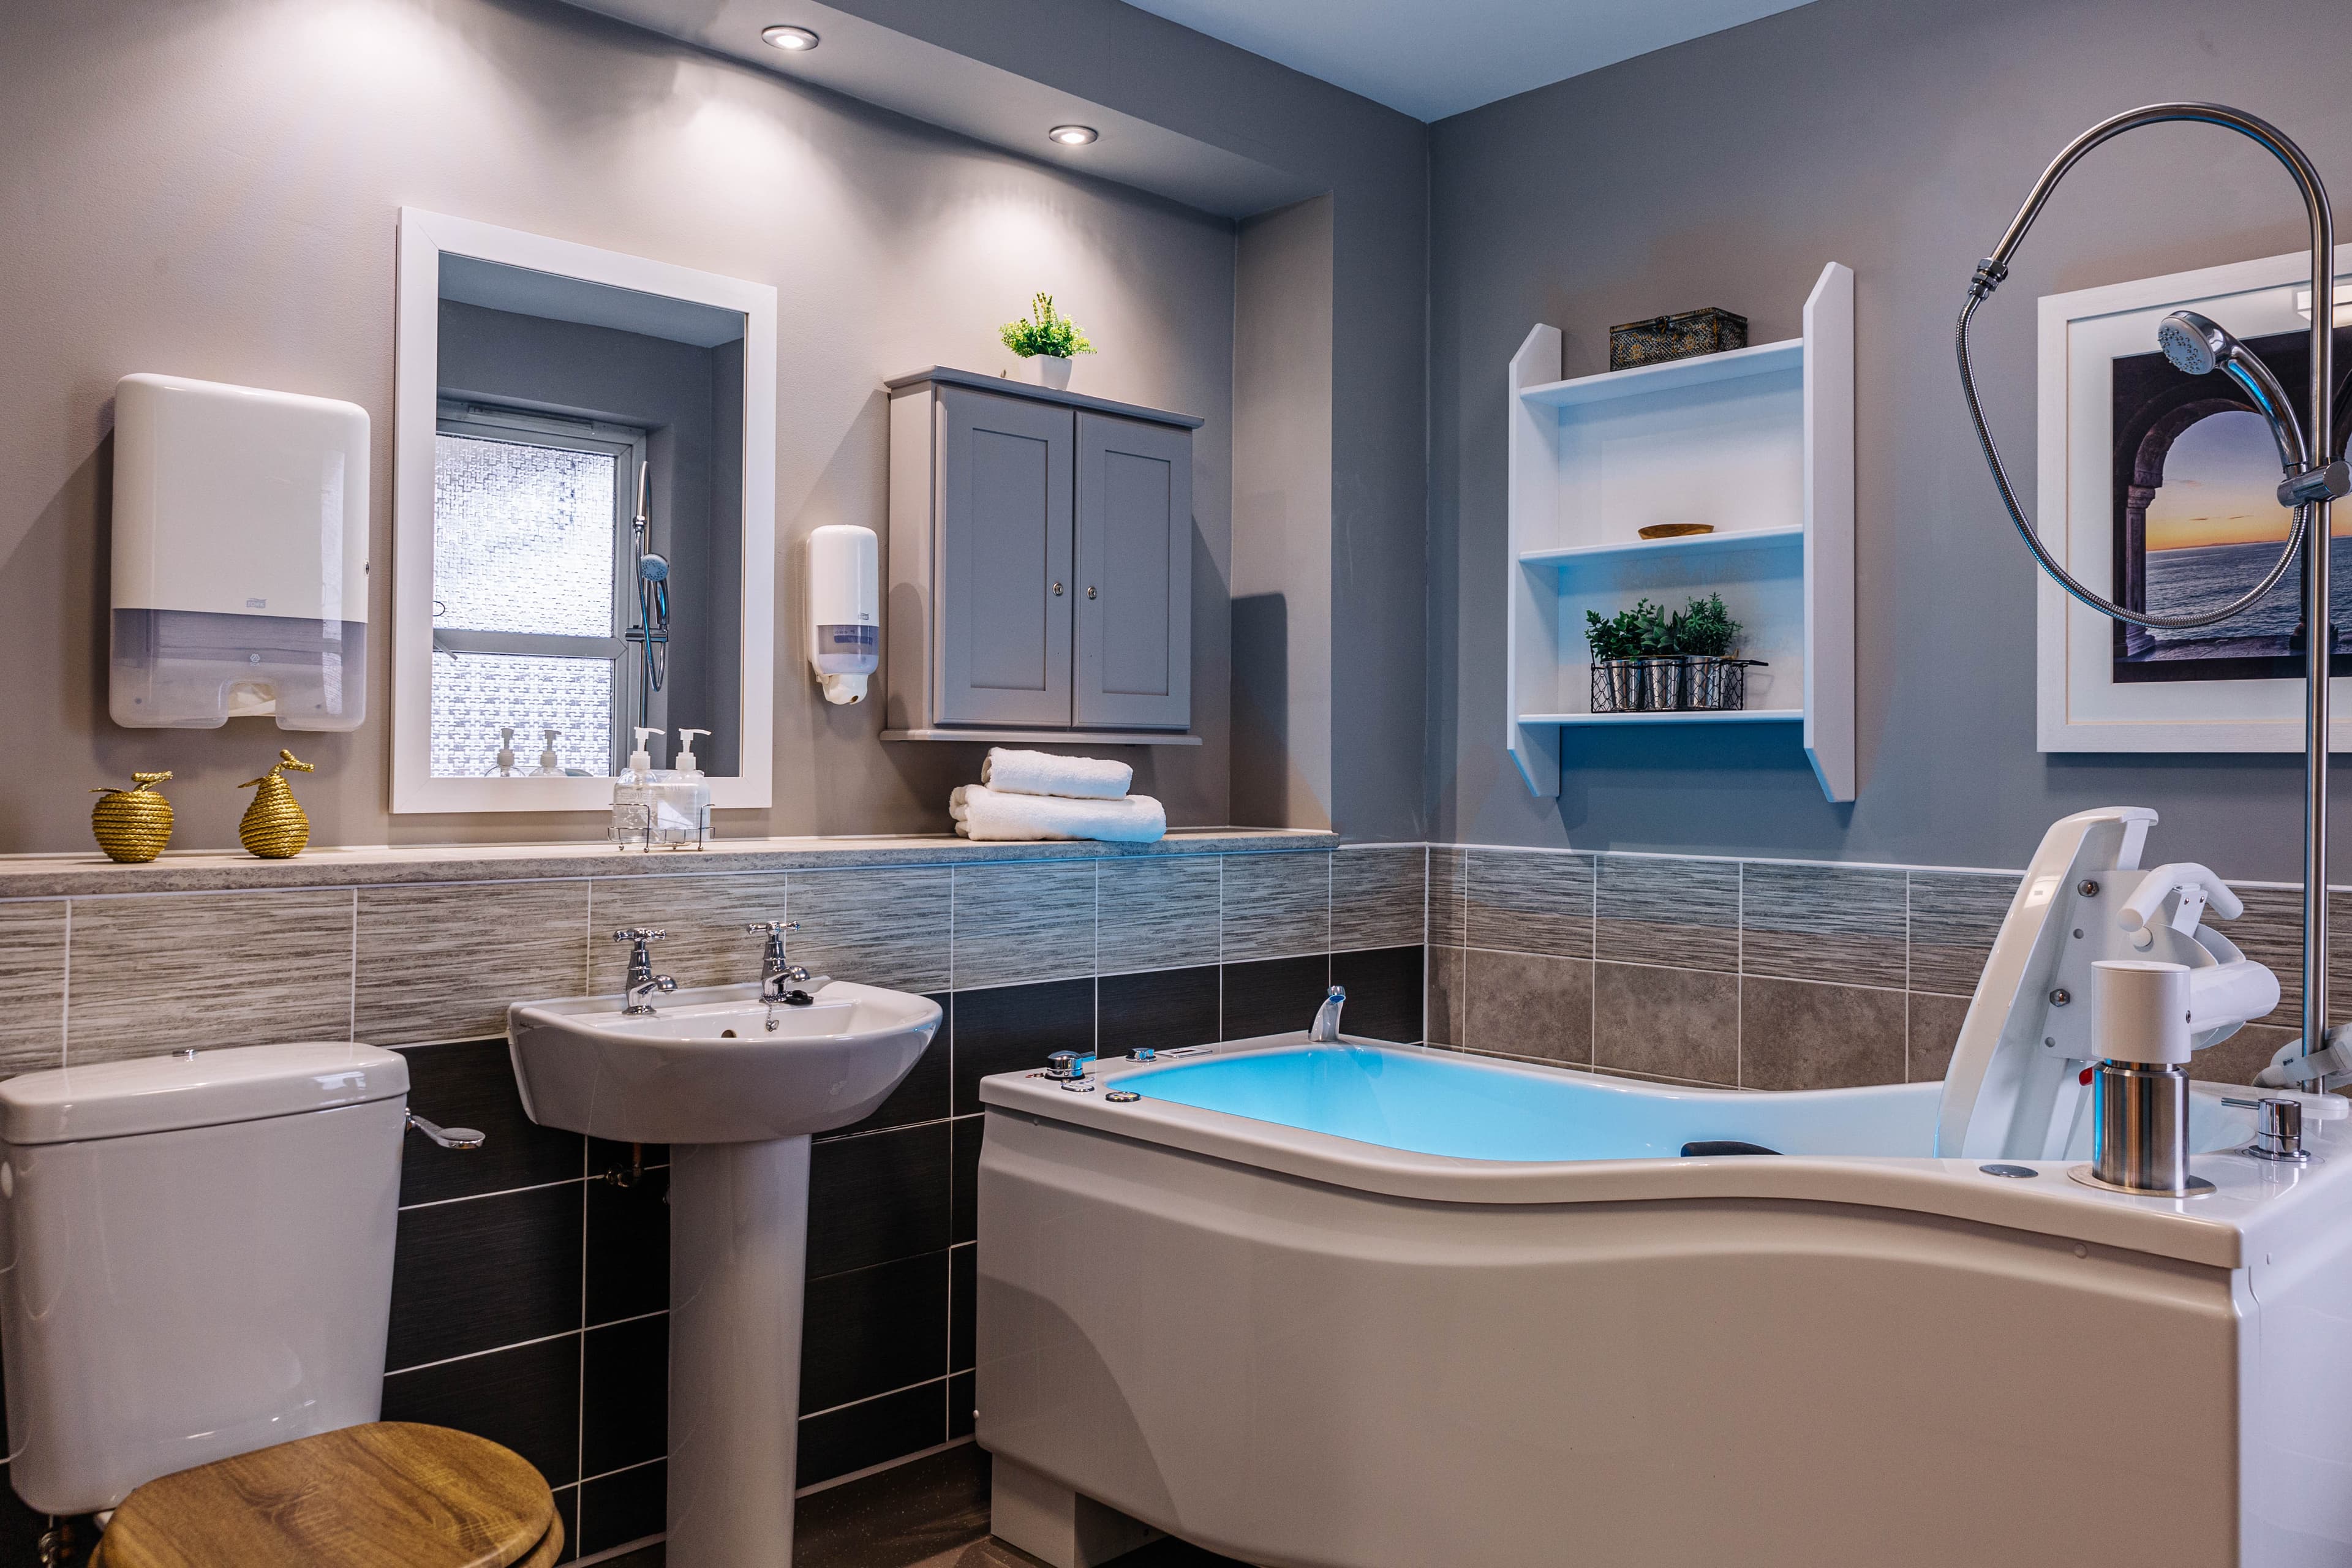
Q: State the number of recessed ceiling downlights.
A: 2